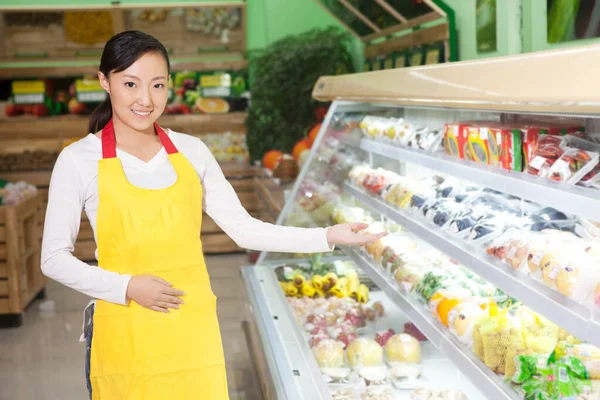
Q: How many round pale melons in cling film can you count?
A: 3